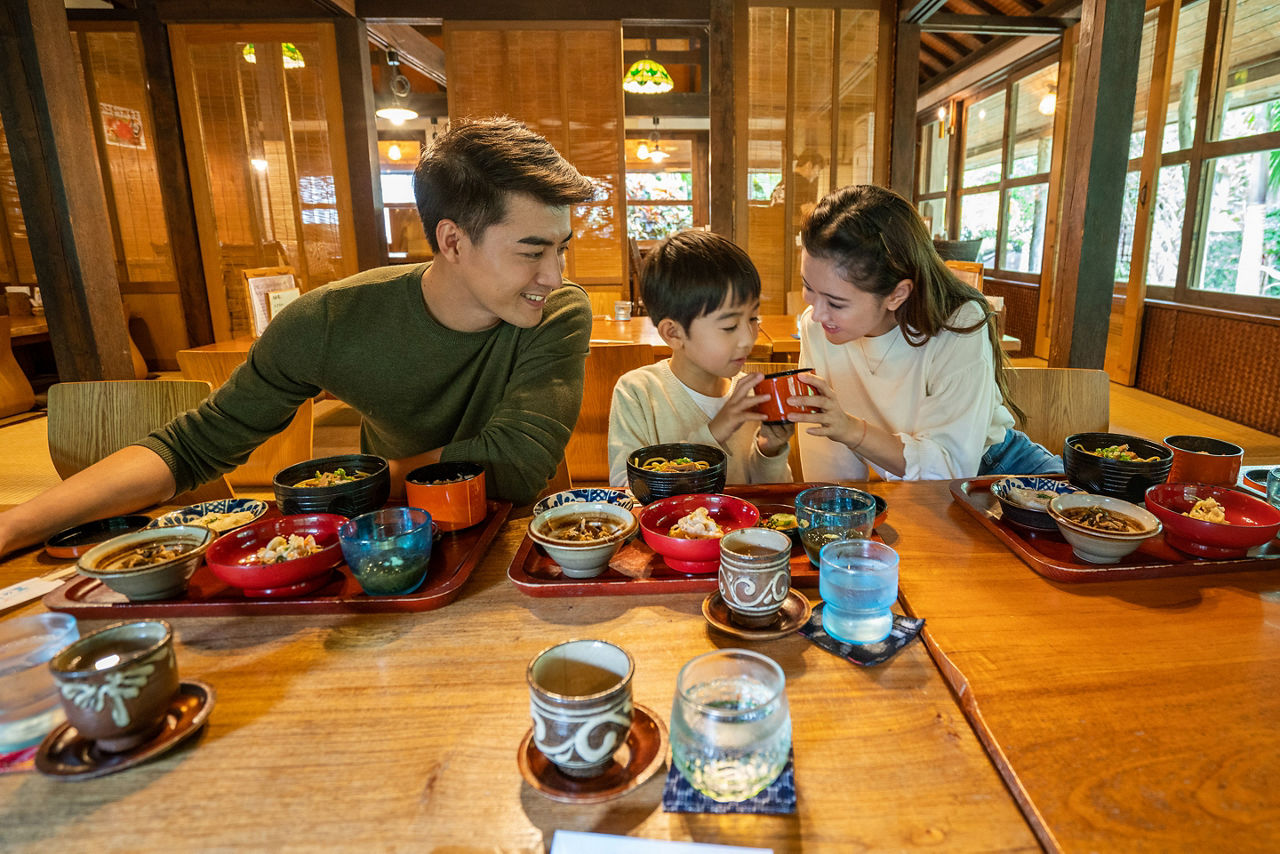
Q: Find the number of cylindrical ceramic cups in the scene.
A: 3